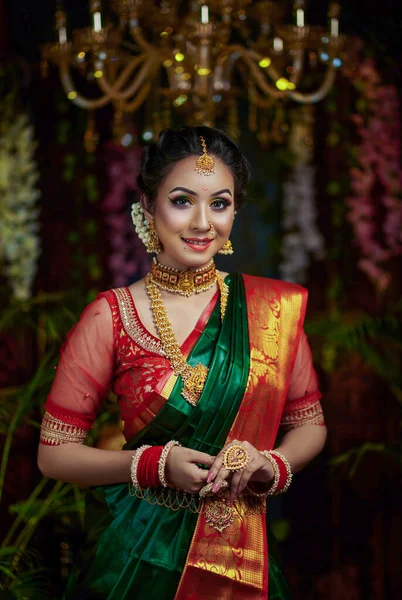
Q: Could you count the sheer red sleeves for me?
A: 2